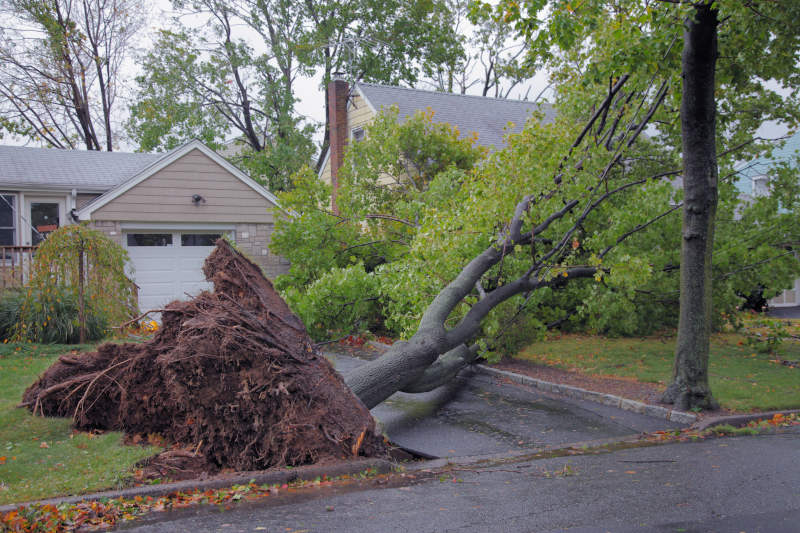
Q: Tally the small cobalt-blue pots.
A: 0